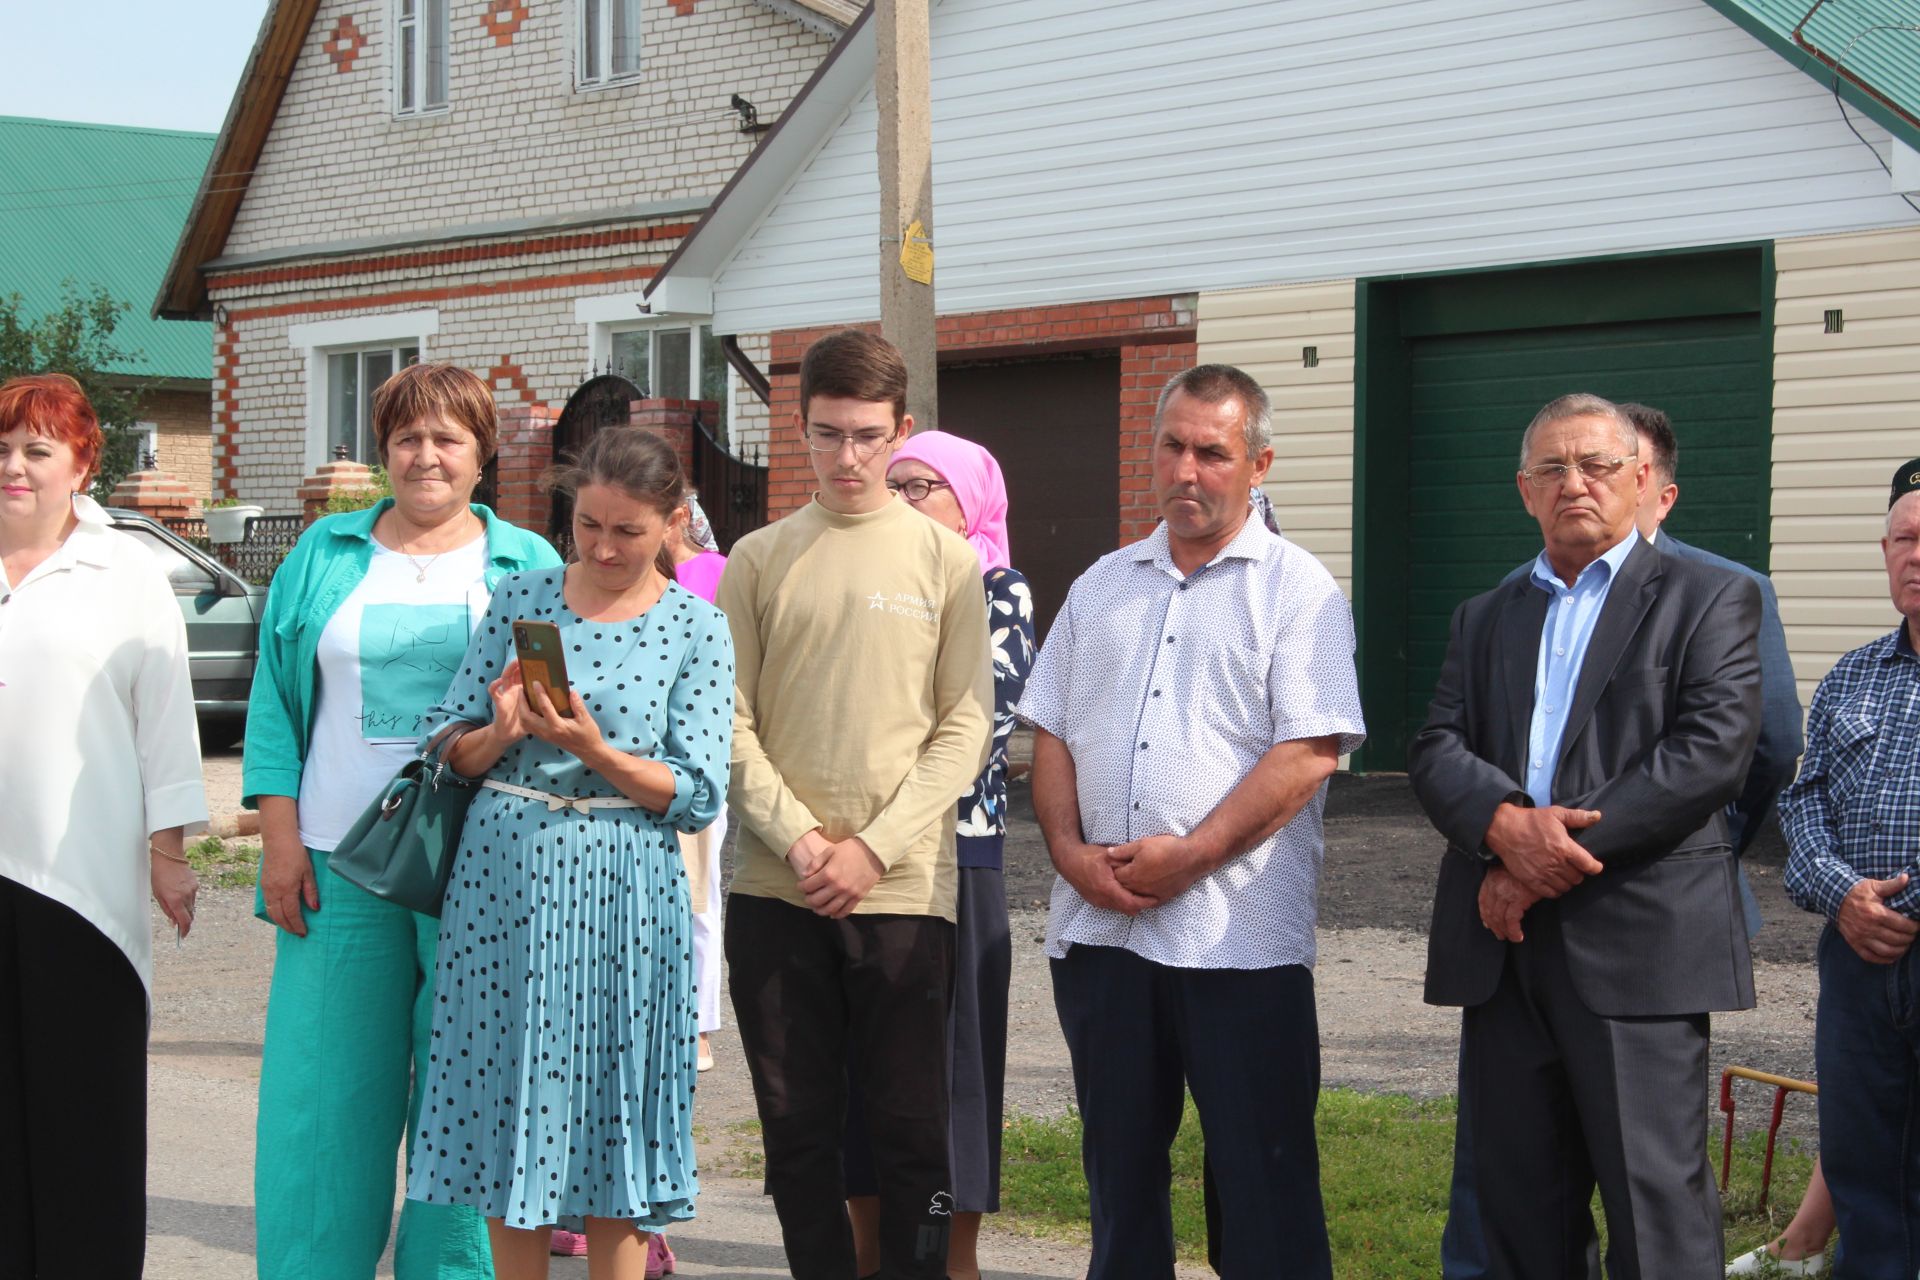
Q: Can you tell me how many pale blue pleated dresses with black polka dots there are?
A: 1